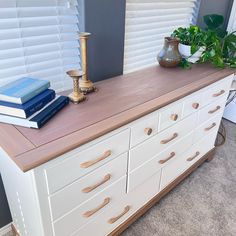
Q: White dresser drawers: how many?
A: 13